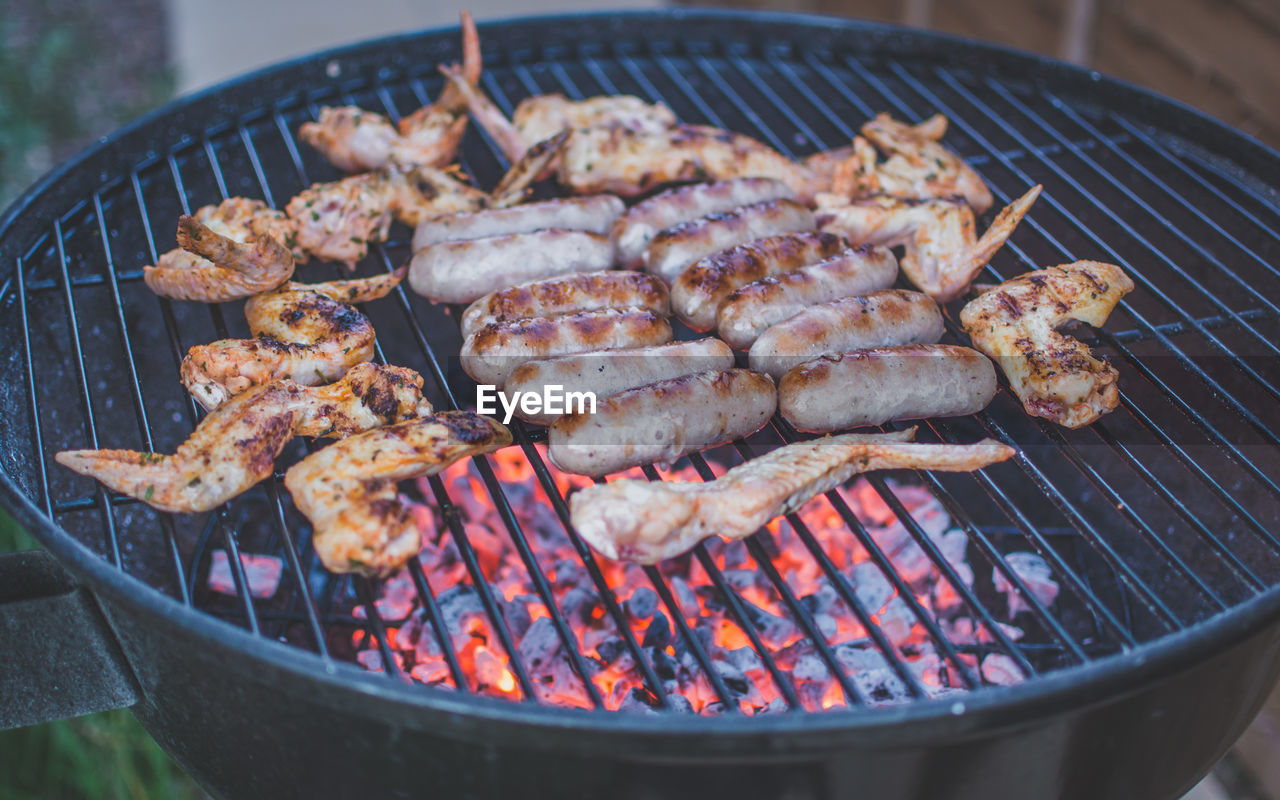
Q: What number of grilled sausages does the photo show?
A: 12